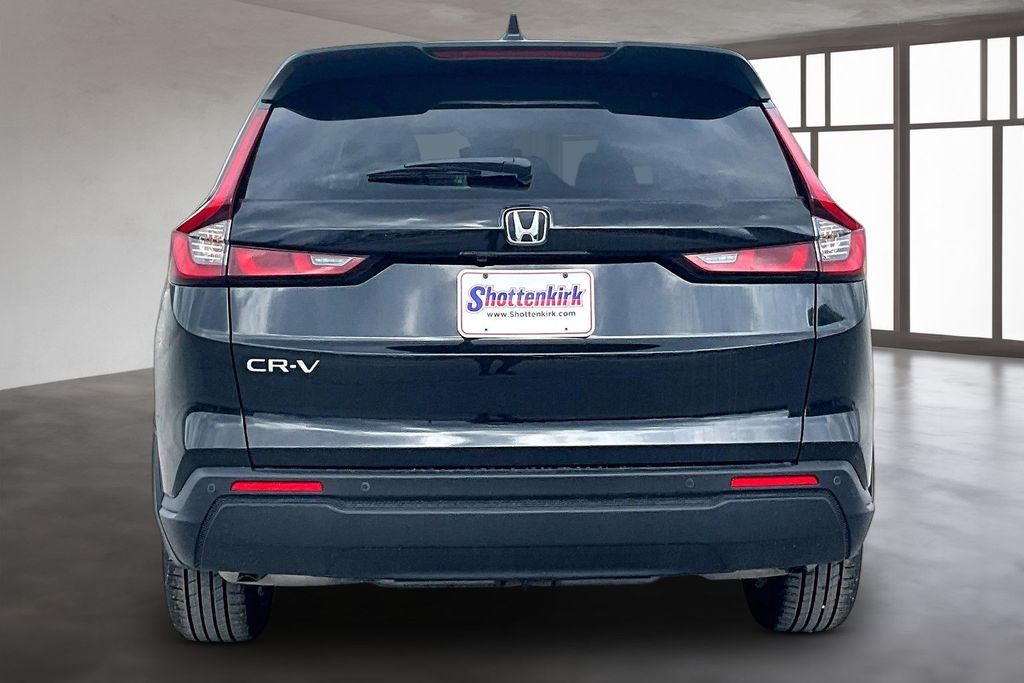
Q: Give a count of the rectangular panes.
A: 10